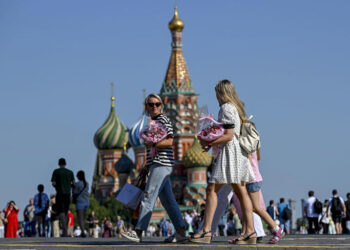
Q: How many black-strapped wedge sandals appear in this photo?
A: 2